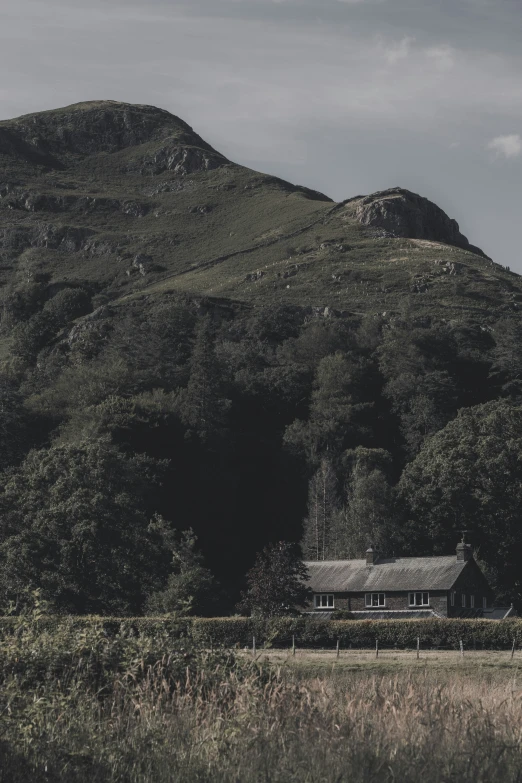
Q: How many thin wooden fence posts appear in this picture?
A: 7